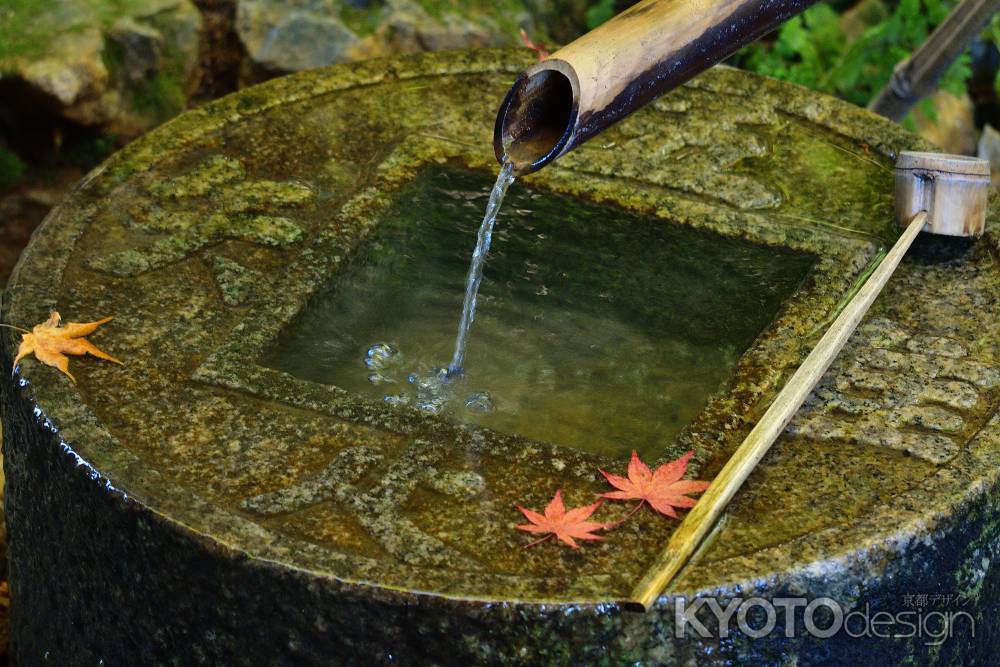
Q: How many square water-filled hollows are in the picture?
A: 1